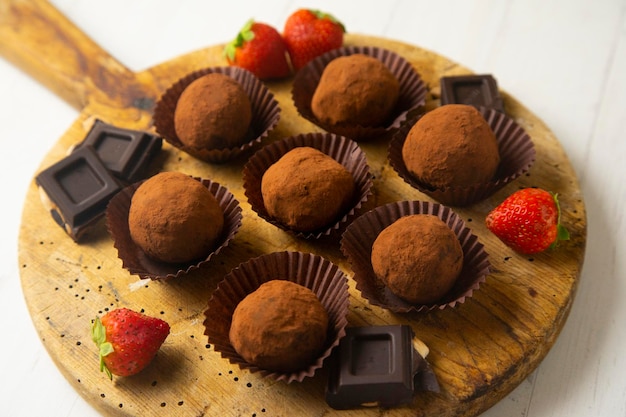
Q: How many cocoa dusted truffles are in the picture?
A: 7